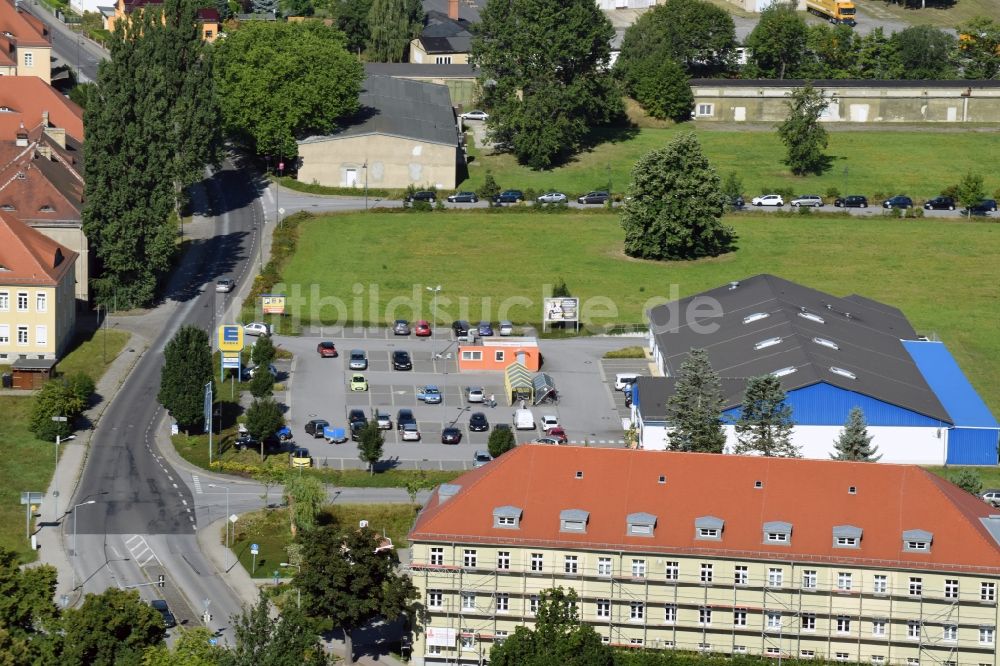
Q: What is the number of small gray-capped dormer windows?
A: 7